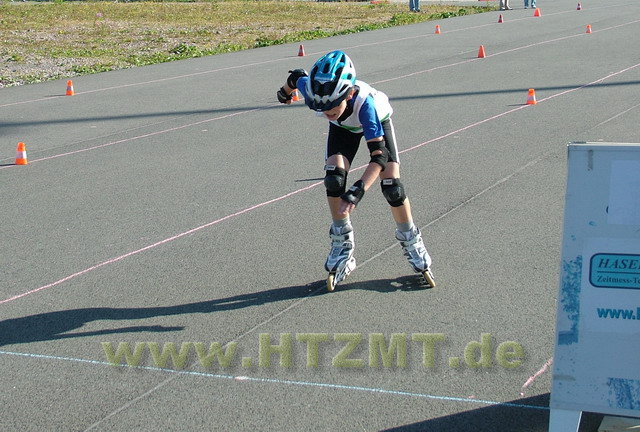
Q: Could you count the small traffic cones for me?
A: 11